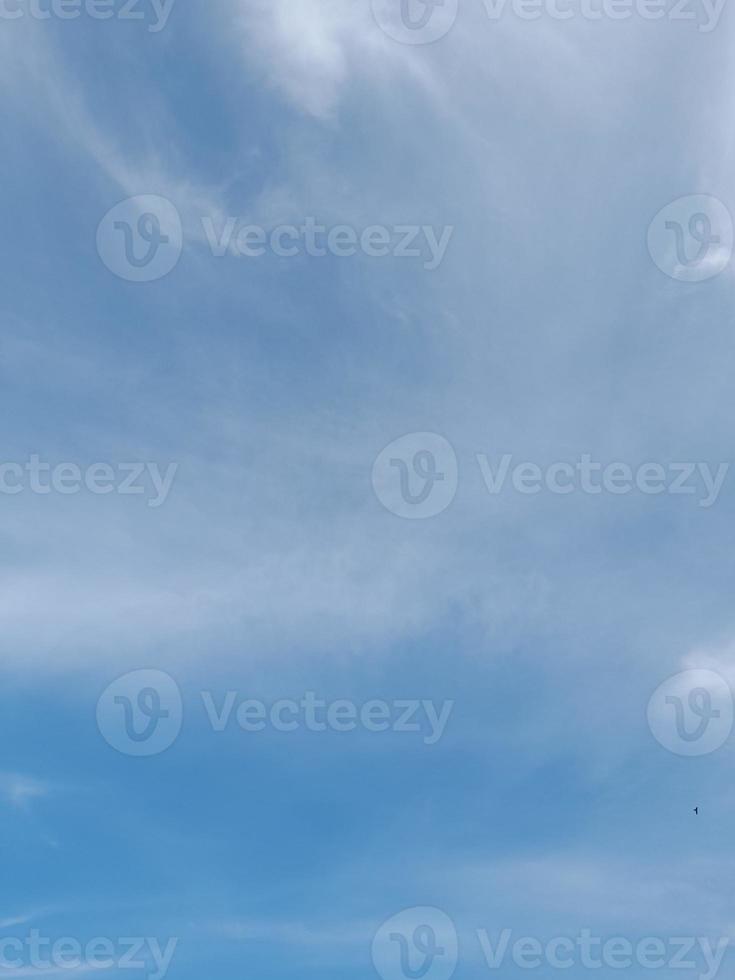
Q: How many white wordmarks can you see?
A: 8